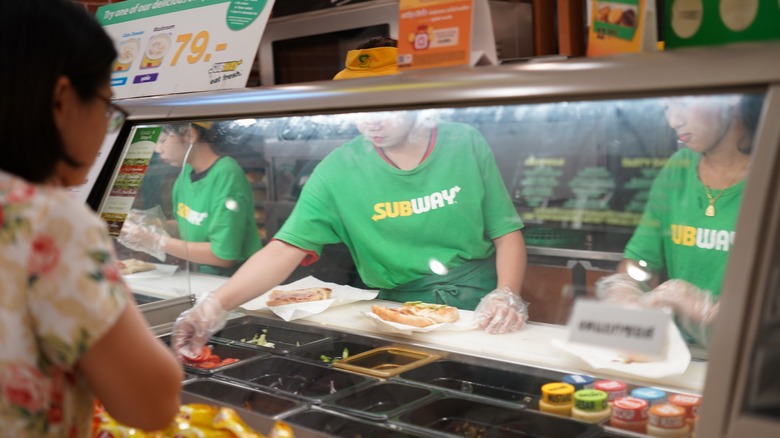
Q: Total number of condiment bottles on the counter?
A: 8